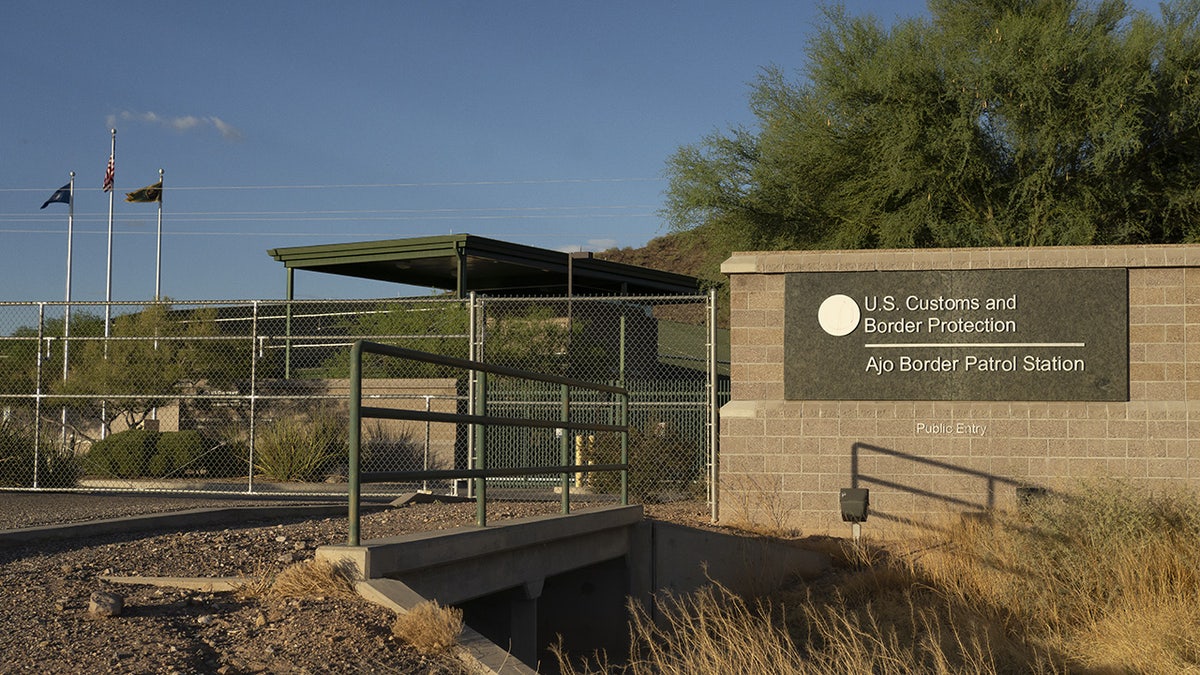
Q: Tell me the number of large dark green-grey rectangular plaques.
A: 1